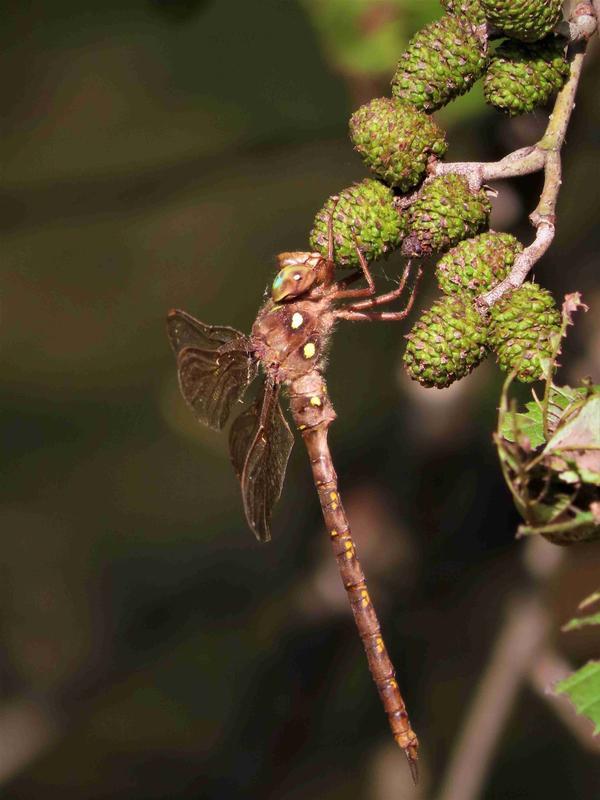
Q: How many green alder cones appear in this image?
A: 10